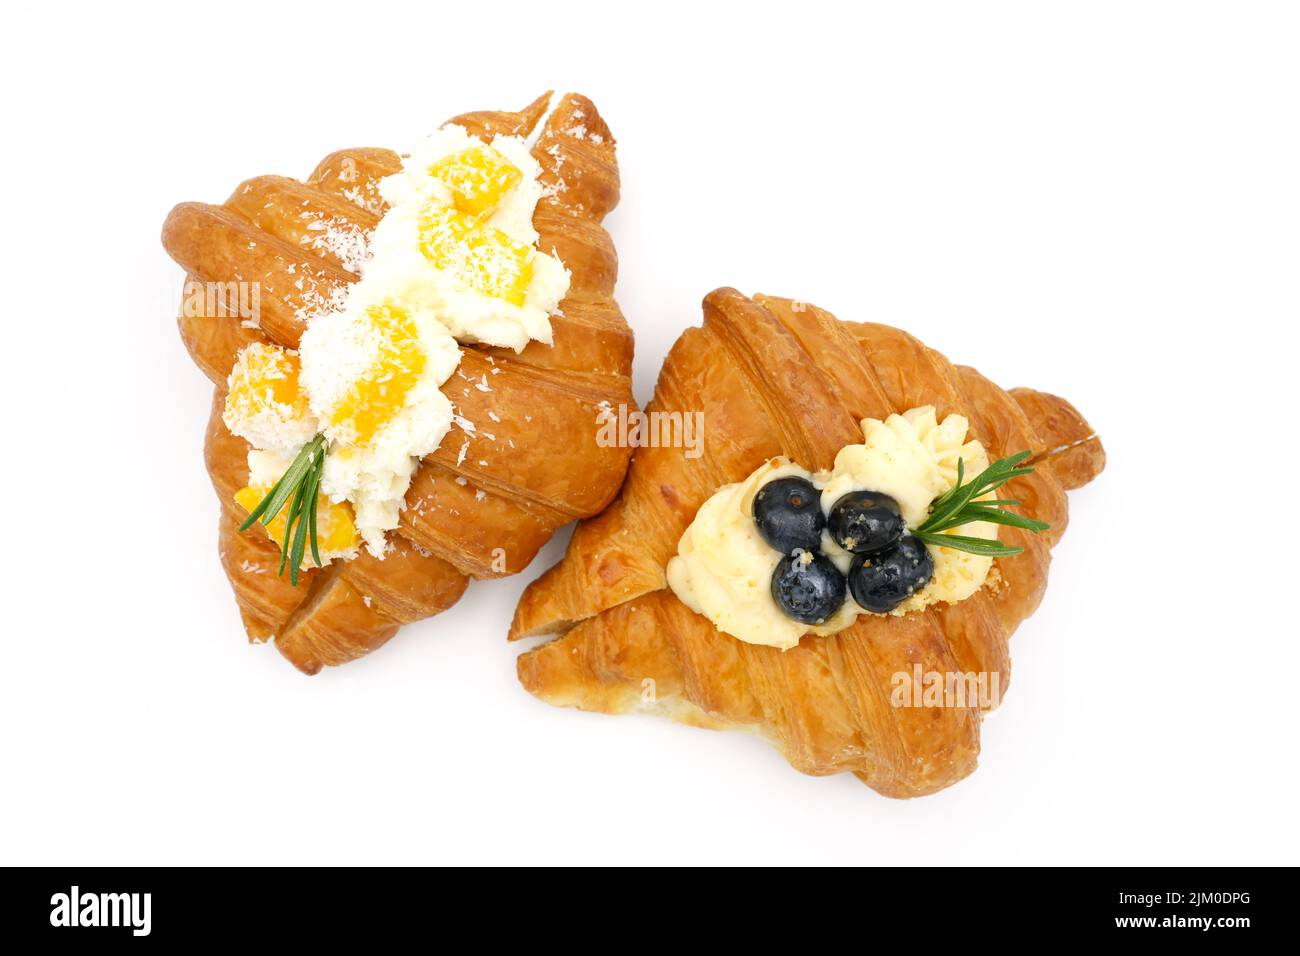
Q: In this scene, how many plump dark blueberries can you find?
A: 4